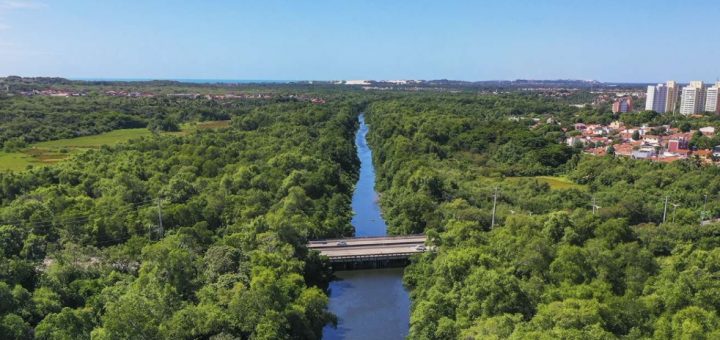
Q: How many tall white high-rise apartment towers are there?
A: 4